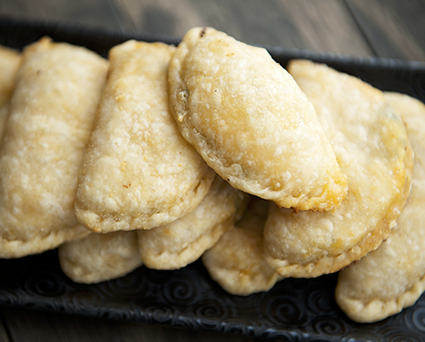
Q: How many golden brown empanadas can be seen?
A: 9